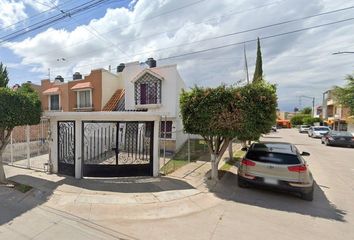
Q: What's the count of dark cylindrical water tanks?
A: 4